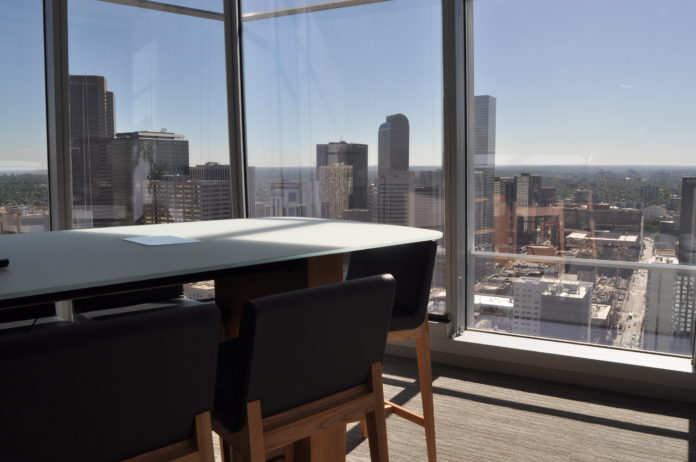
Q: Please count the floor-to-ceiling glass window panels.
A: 4